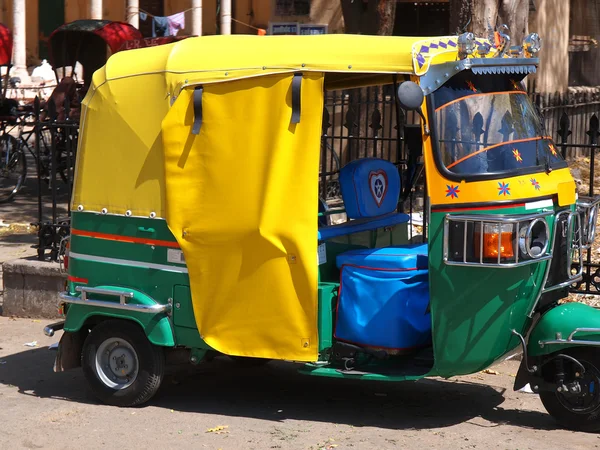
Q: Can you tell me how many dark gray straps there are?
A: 2